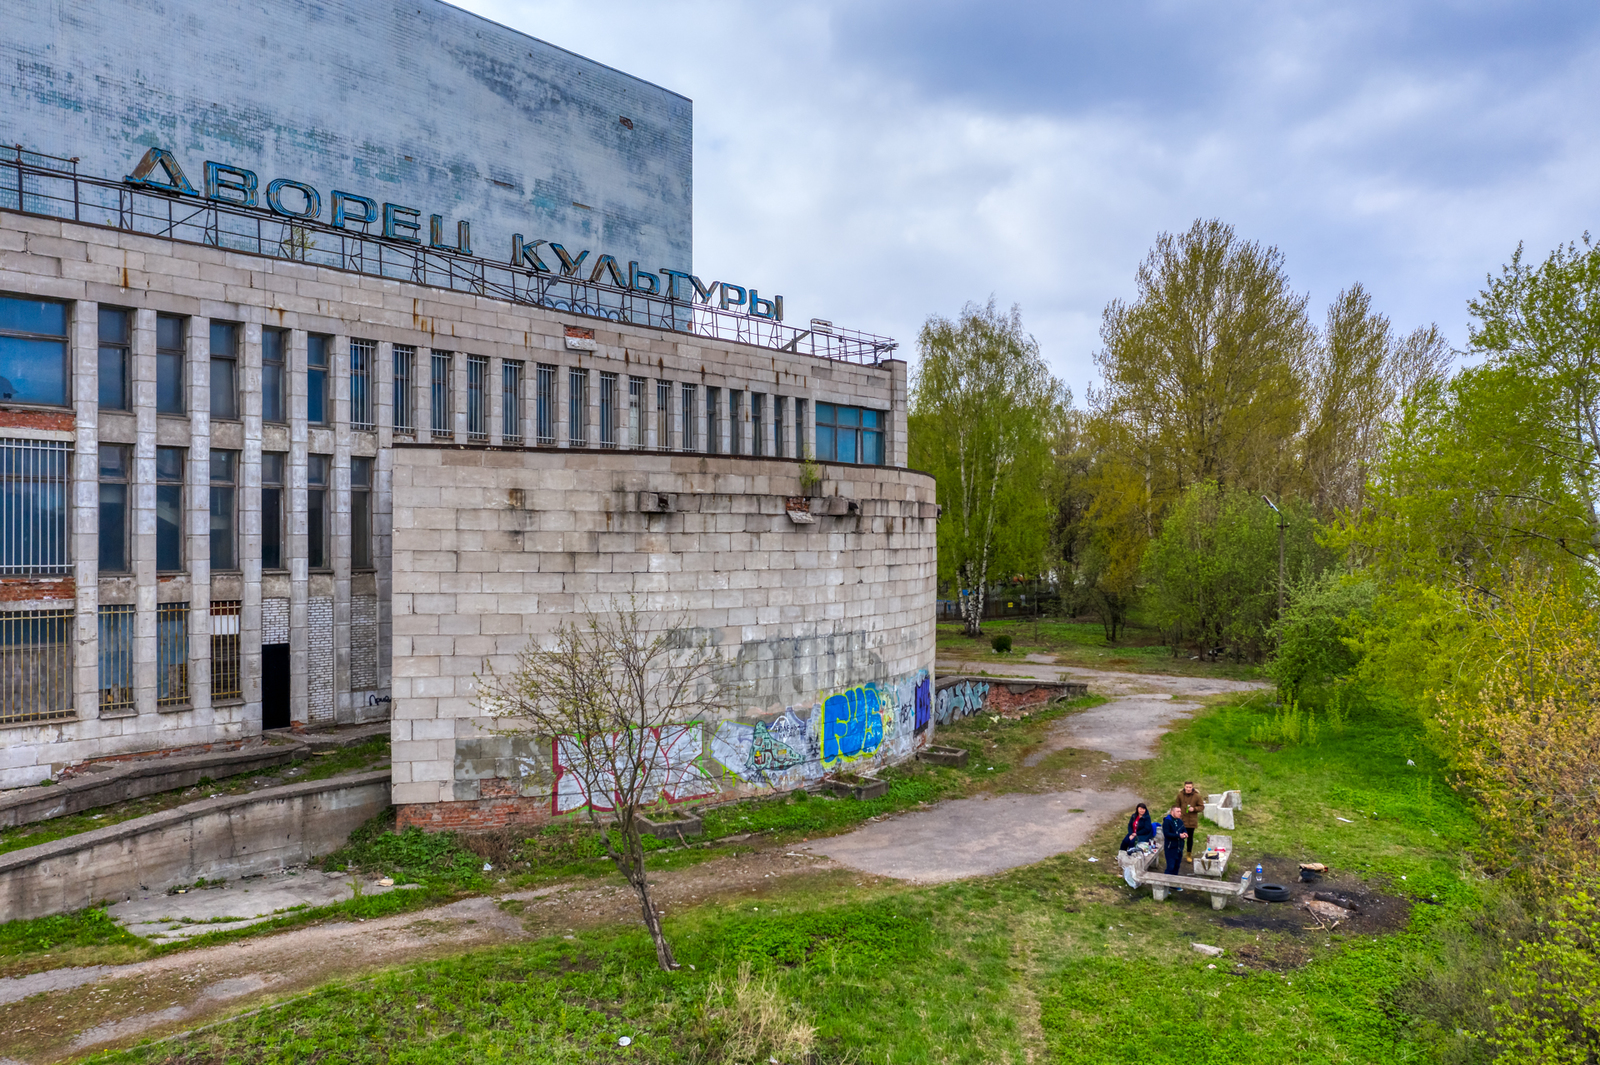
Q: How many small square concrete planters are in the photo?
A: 3